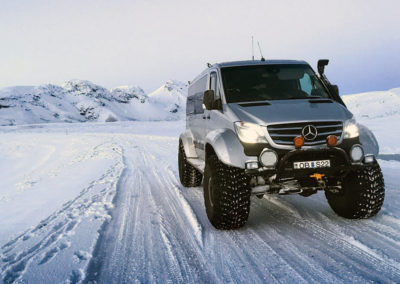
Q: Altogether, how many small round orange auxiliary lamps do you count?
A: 2